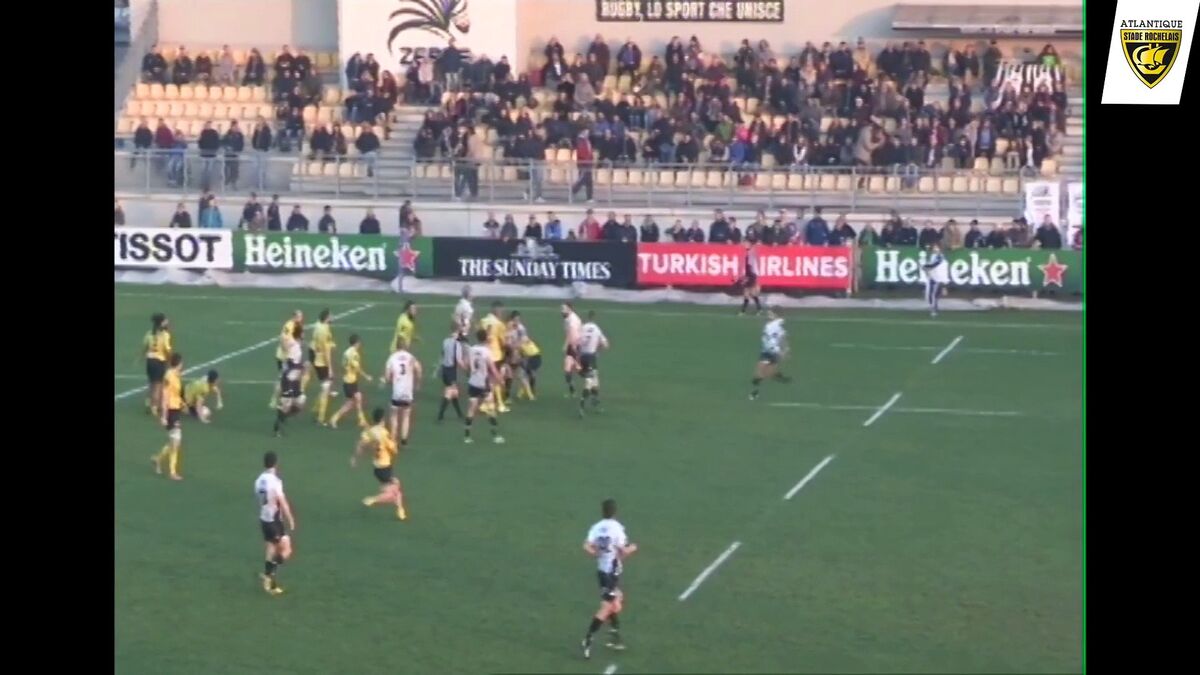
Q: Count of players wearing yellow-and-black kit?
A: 10